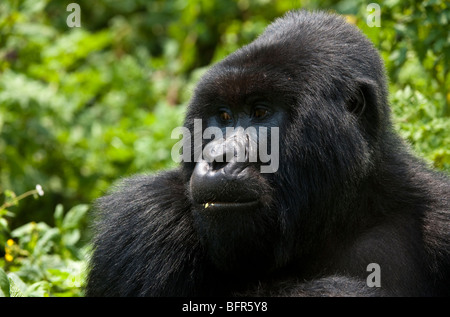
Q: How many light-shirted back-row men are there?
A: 0